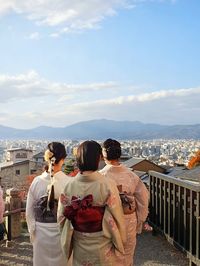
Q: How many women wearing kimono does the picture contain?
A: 3